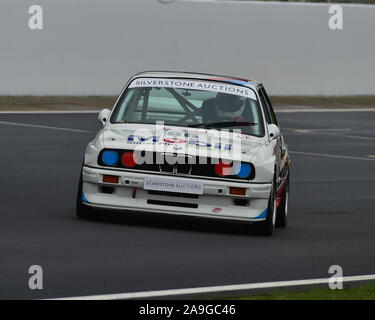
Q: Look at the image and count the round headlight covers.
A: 4